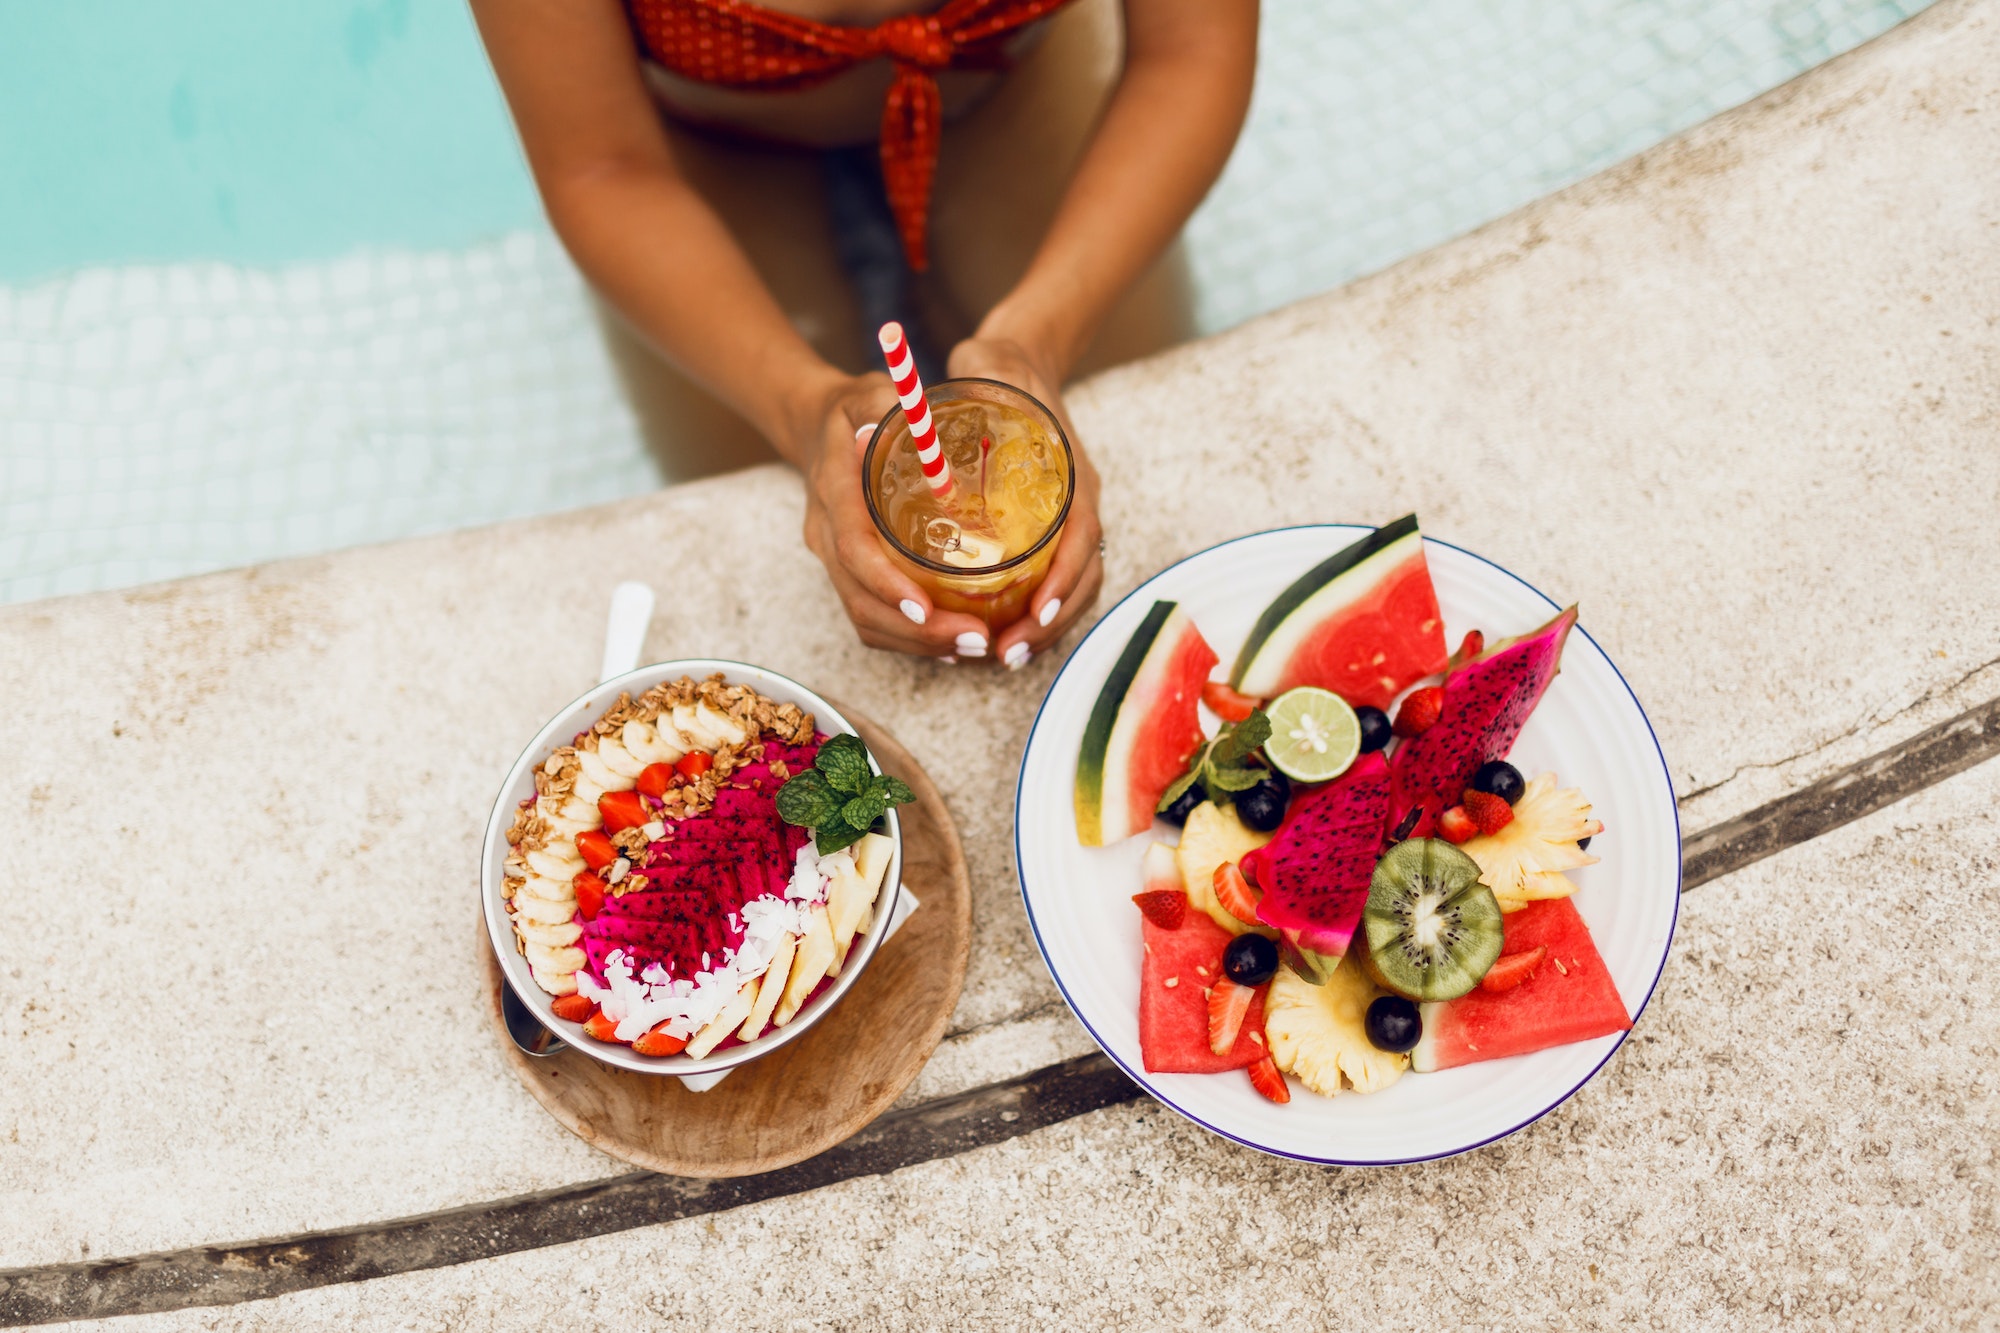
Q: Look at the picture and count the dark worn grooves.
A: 1